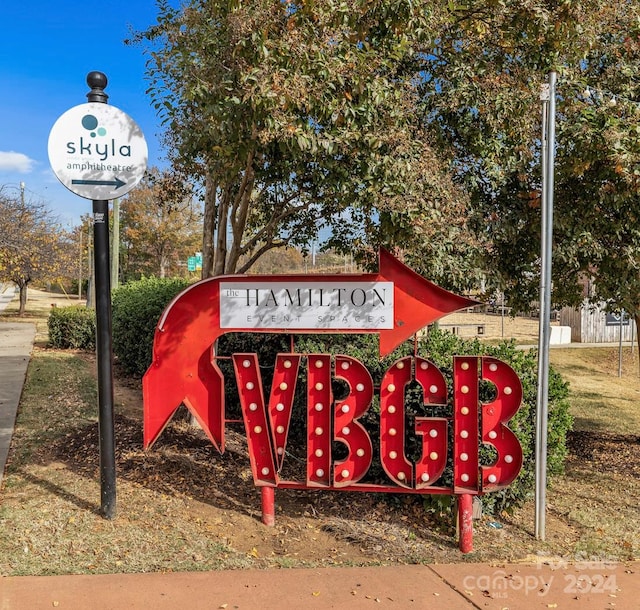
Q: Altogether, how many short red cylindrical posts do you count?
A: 2